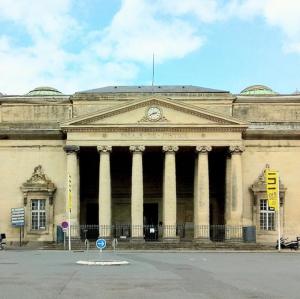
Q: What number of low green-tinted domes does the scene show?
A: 2